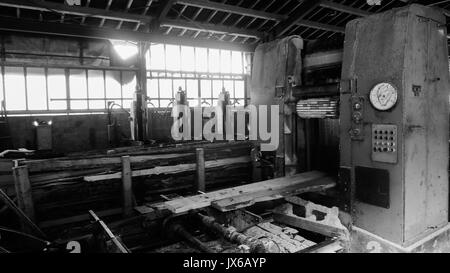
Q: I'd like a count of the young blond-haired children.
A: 0